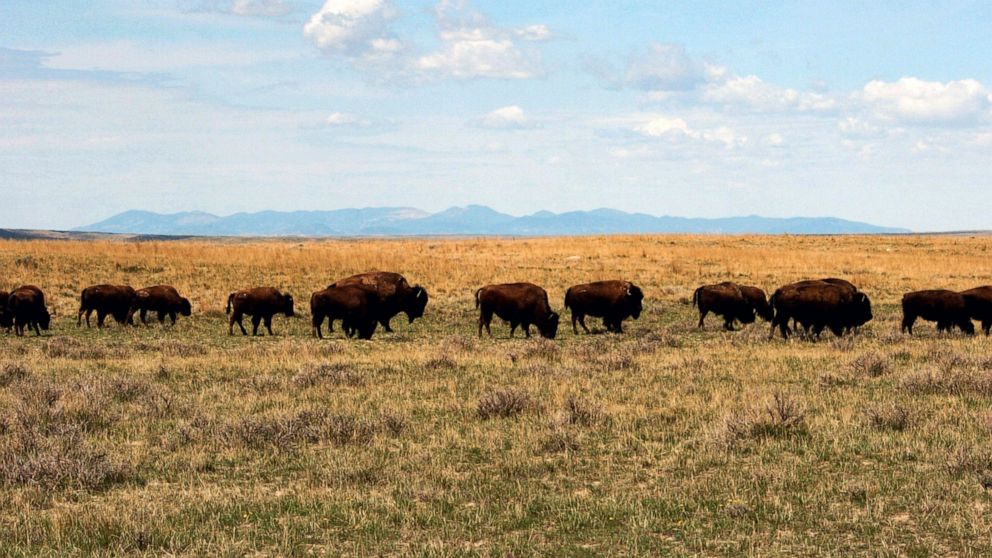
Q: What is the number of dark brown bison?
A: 15